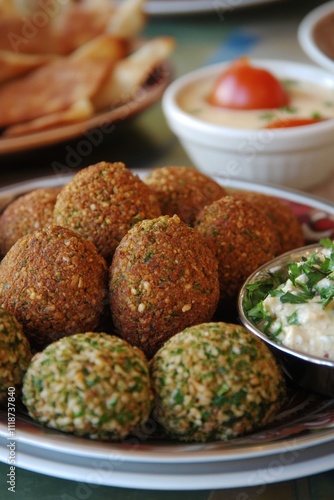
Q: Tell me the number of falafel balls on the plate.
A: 10